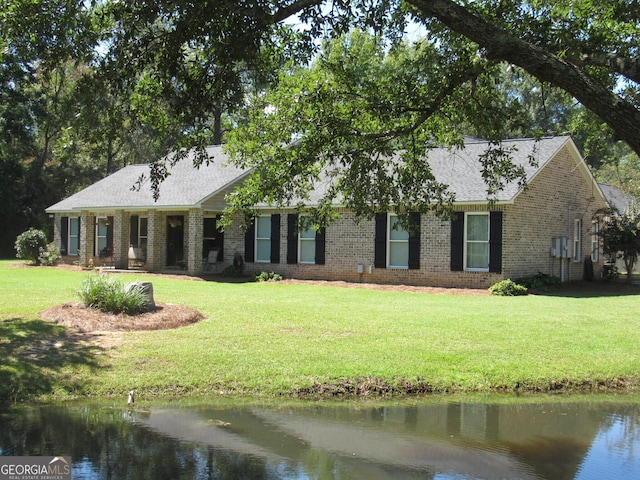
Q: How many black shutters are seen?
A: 14